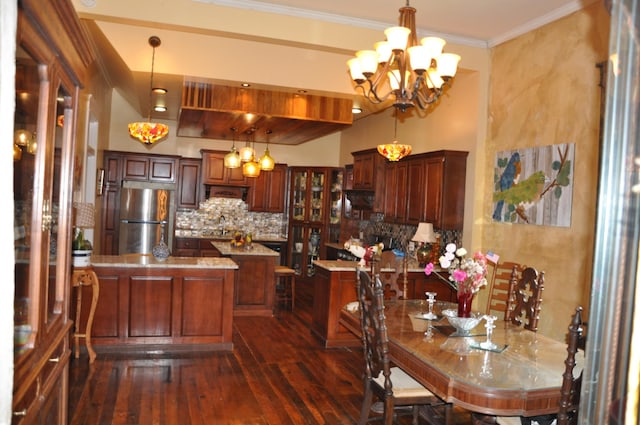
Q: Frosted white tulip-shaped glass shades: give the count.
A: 9